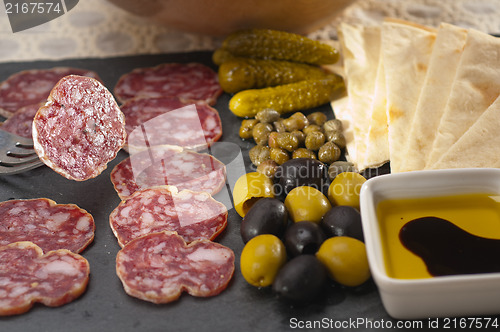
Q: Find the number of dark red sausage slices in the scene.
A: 10